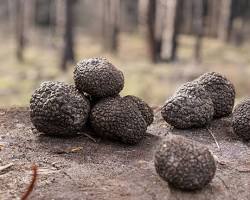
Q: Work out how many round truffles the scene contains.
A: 8